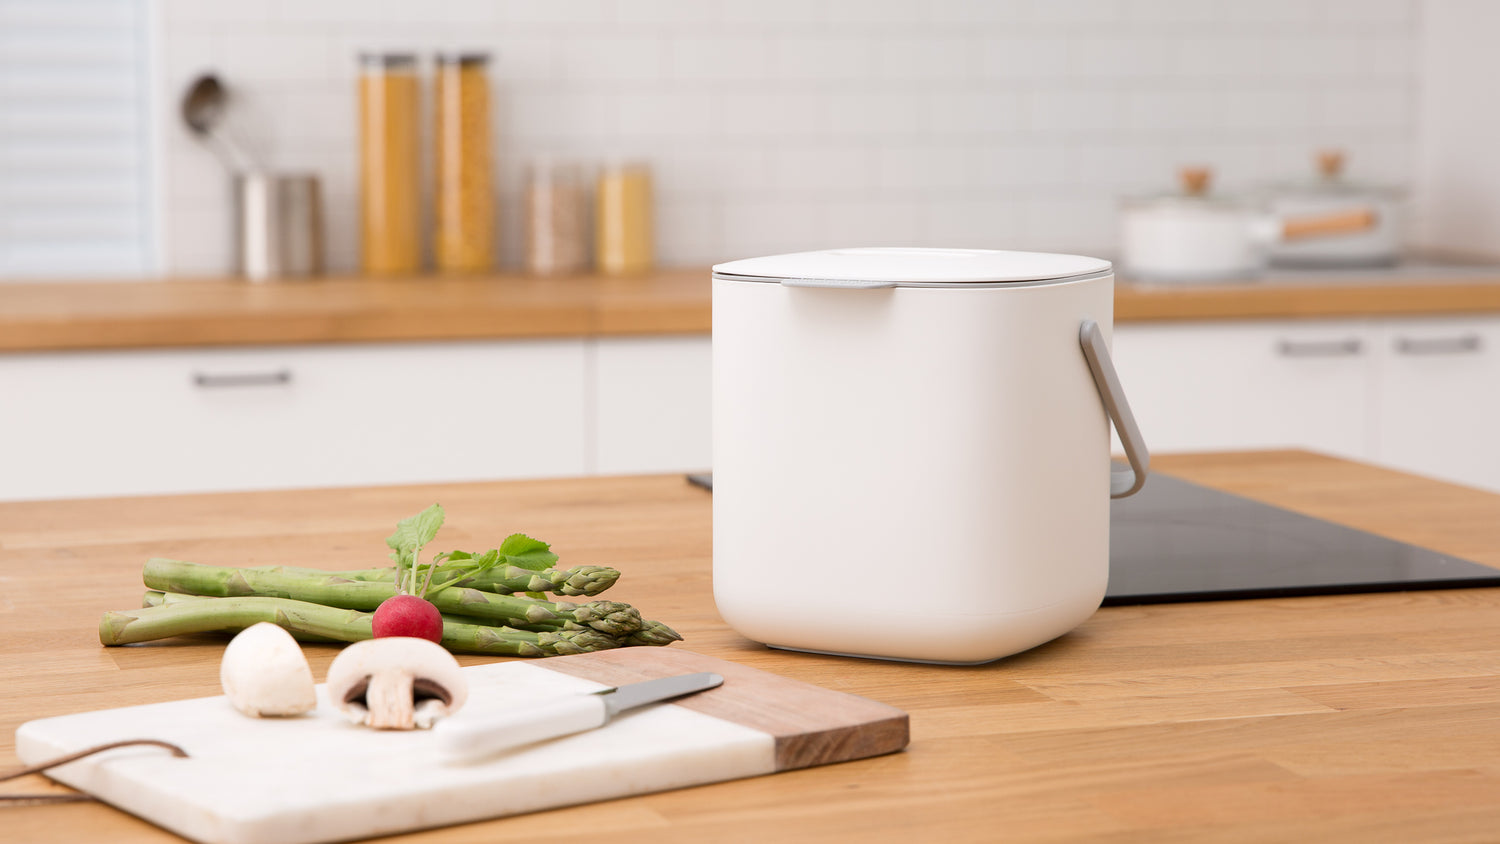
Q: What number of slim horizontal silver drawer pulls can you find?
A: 3